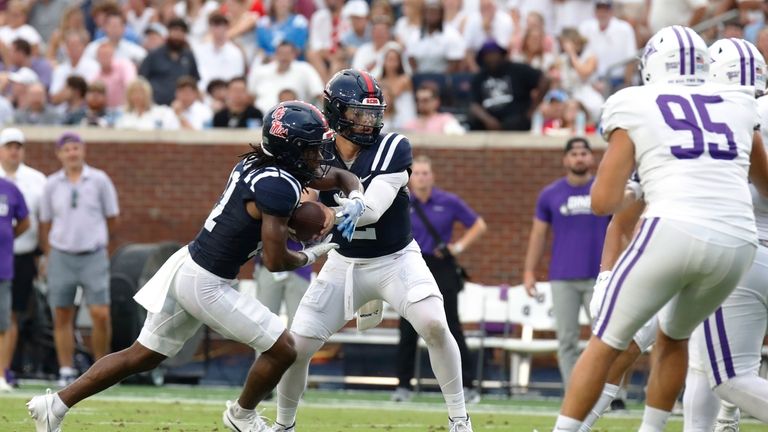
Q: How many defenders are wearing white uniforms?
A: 2